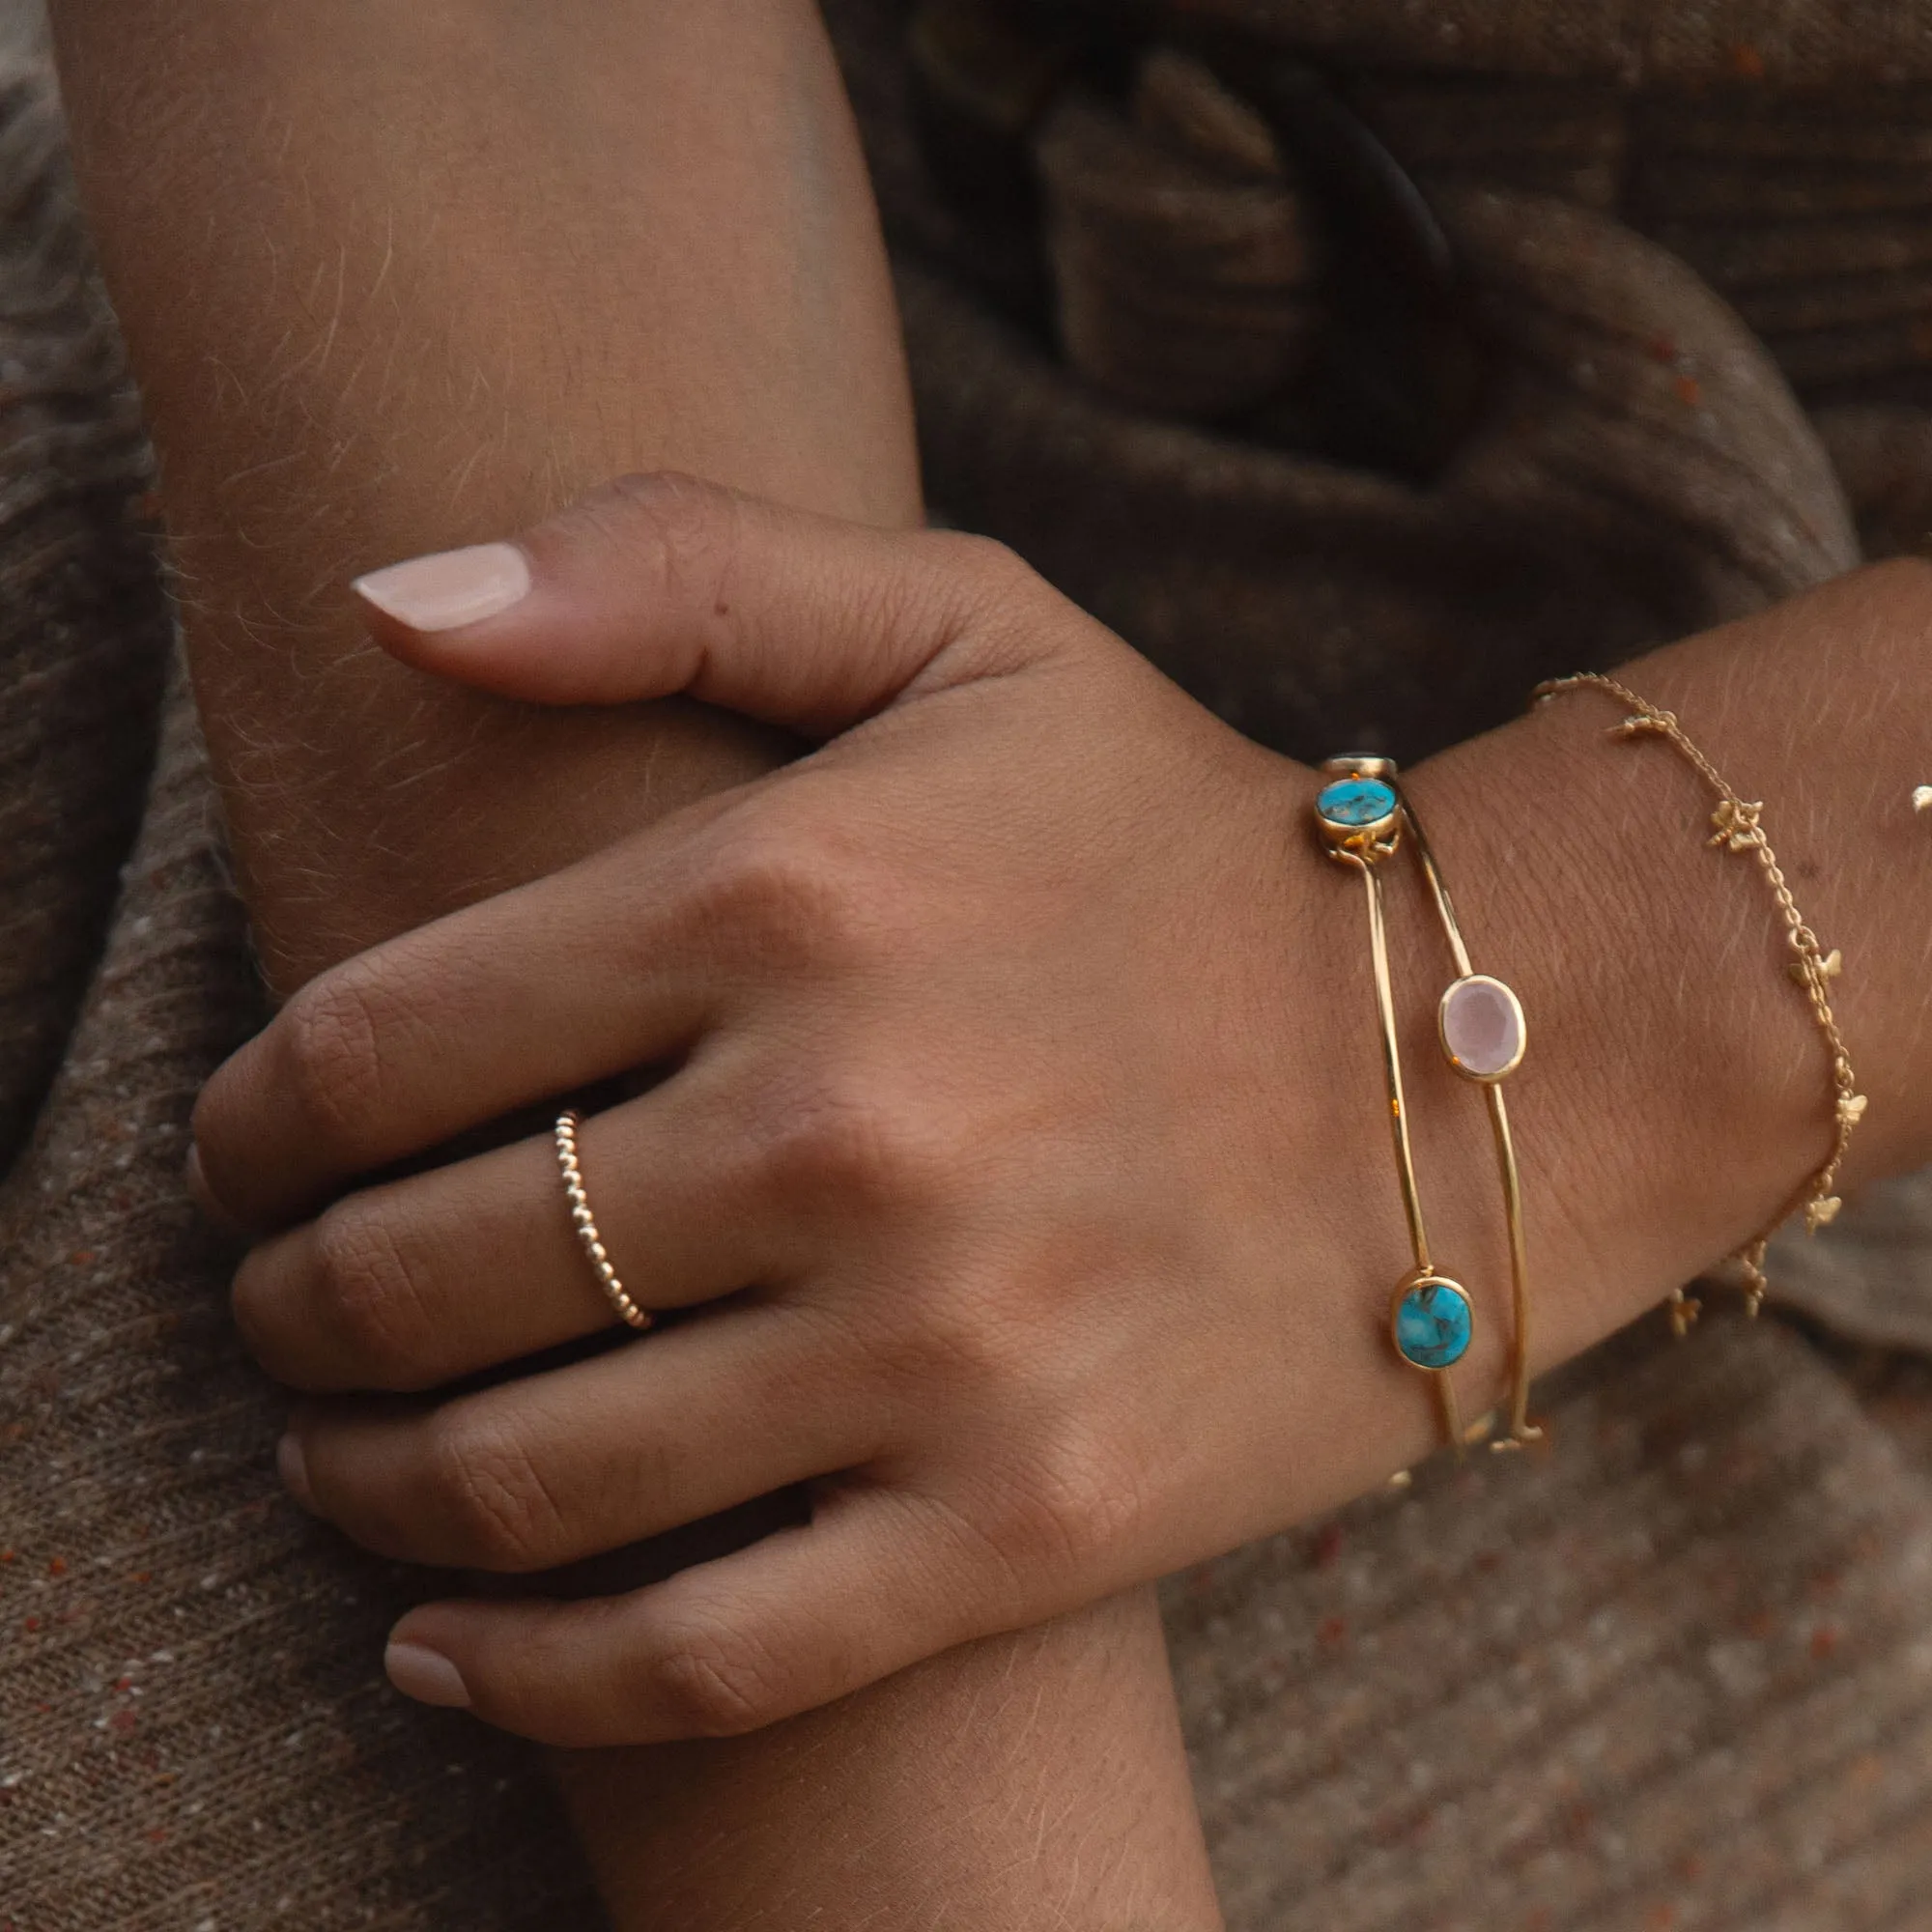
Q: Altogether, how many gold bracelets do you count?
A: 3